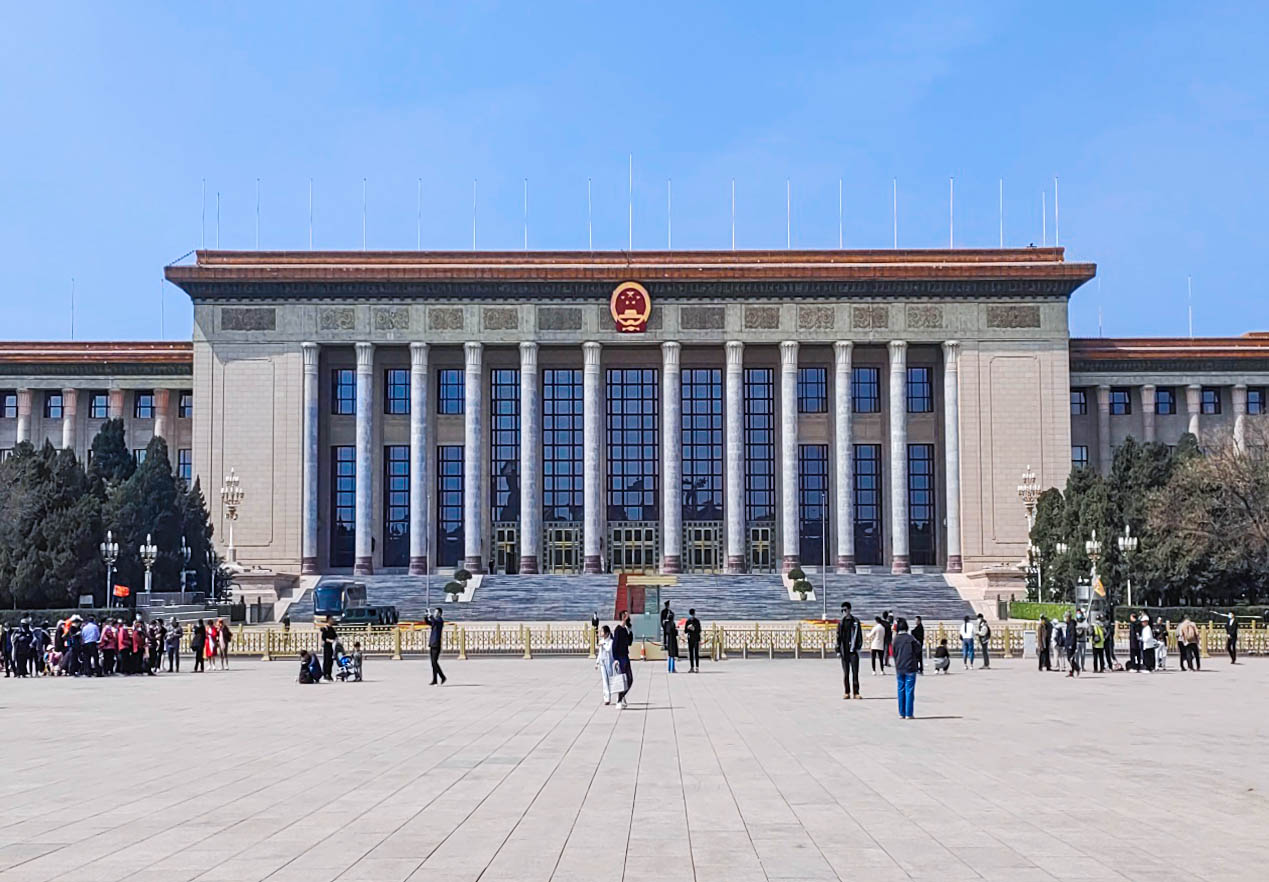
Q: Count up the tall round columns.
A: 12